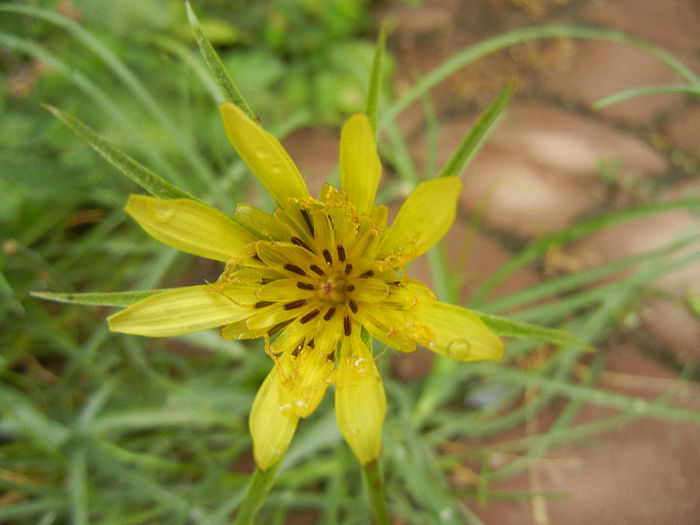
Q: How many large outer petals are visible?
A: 8